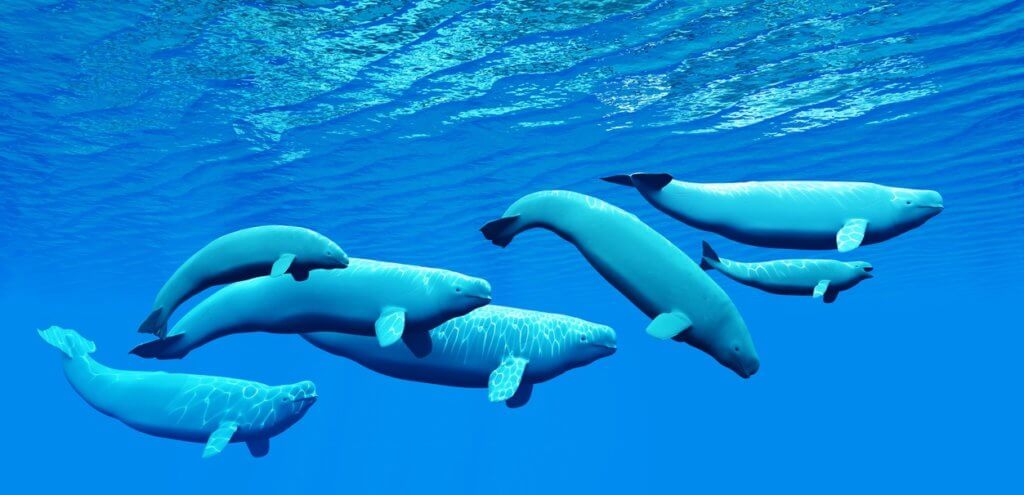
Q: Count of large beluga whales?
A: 5